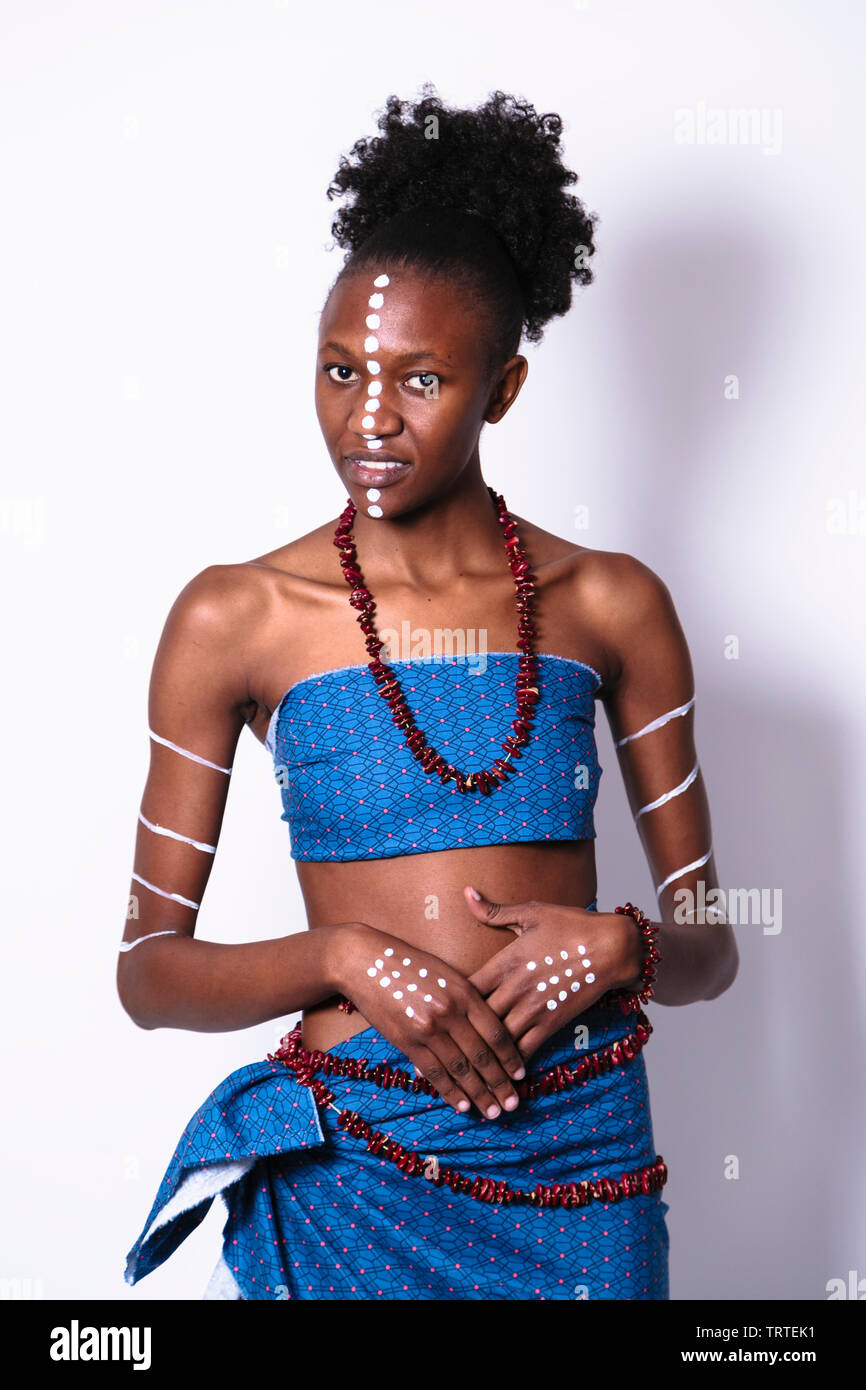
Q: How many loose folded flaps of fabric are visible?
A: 1